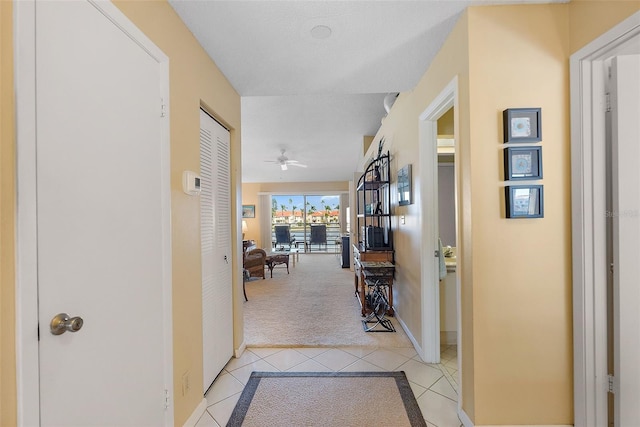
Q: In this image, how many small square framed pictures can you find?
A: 3